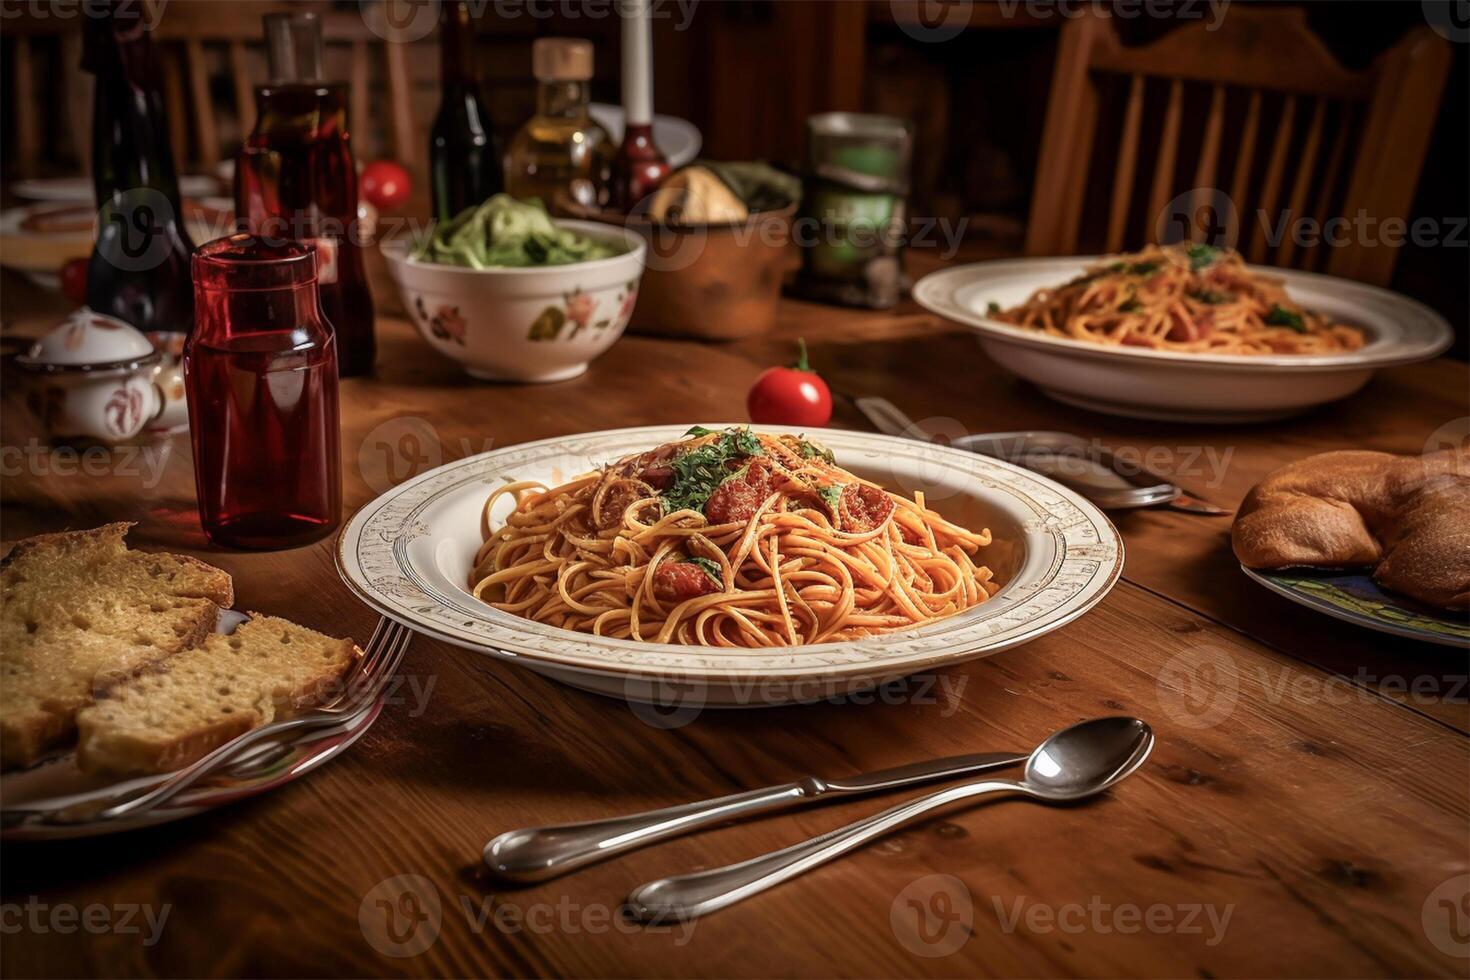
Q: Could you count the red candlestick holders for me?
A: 1